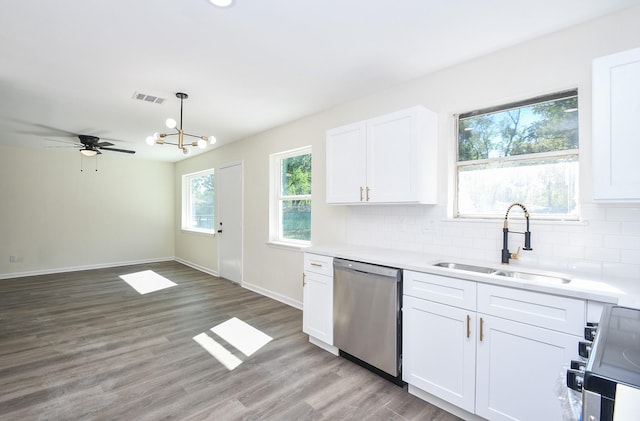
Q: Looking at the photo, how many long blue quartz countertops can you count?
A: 0